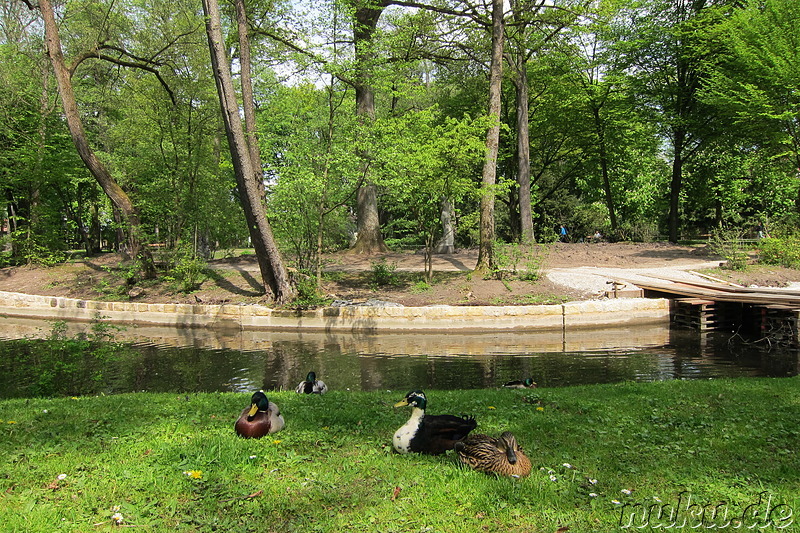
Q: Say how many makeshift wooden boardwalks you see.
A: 1